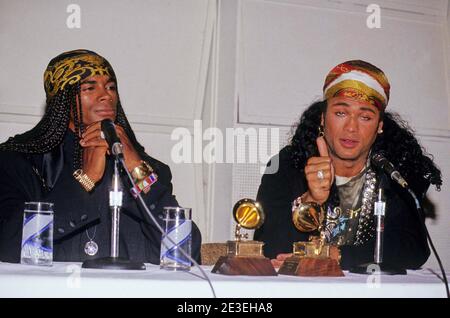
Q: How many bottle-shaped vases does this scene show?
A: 0